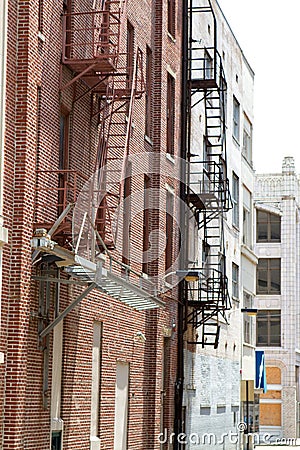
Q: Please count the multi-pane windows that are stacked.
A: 3